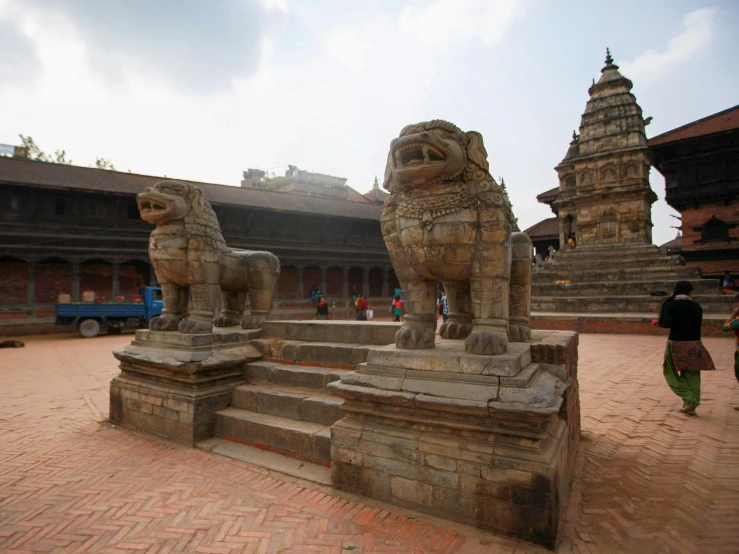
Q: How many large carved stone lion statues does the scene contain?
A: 2